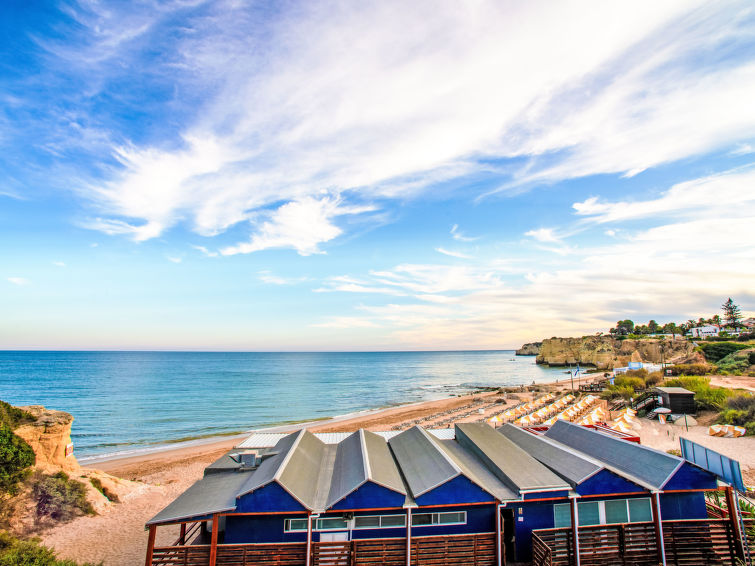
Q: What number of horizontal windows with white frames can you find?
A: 3